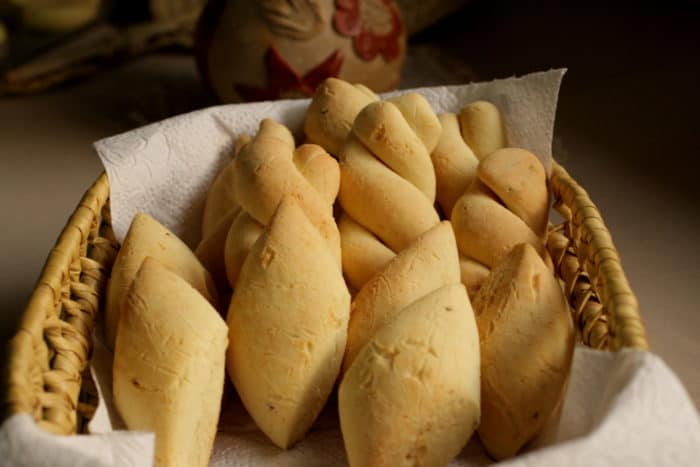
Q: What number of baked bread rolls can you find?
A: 12